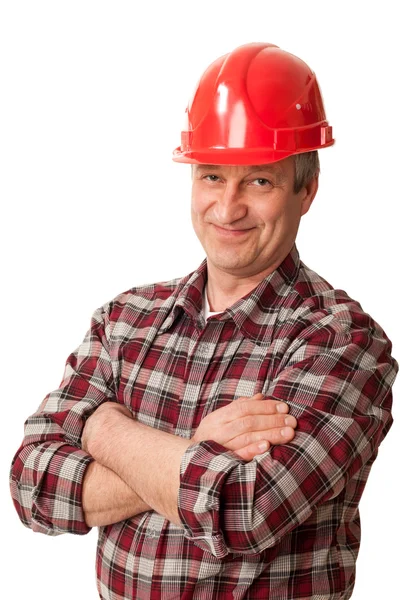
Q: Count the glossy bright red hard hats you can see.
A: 1